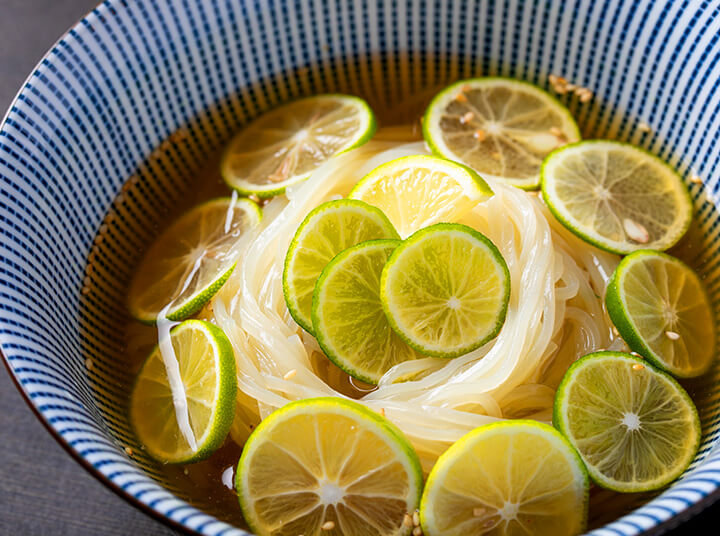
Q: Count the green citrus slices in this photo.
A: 13